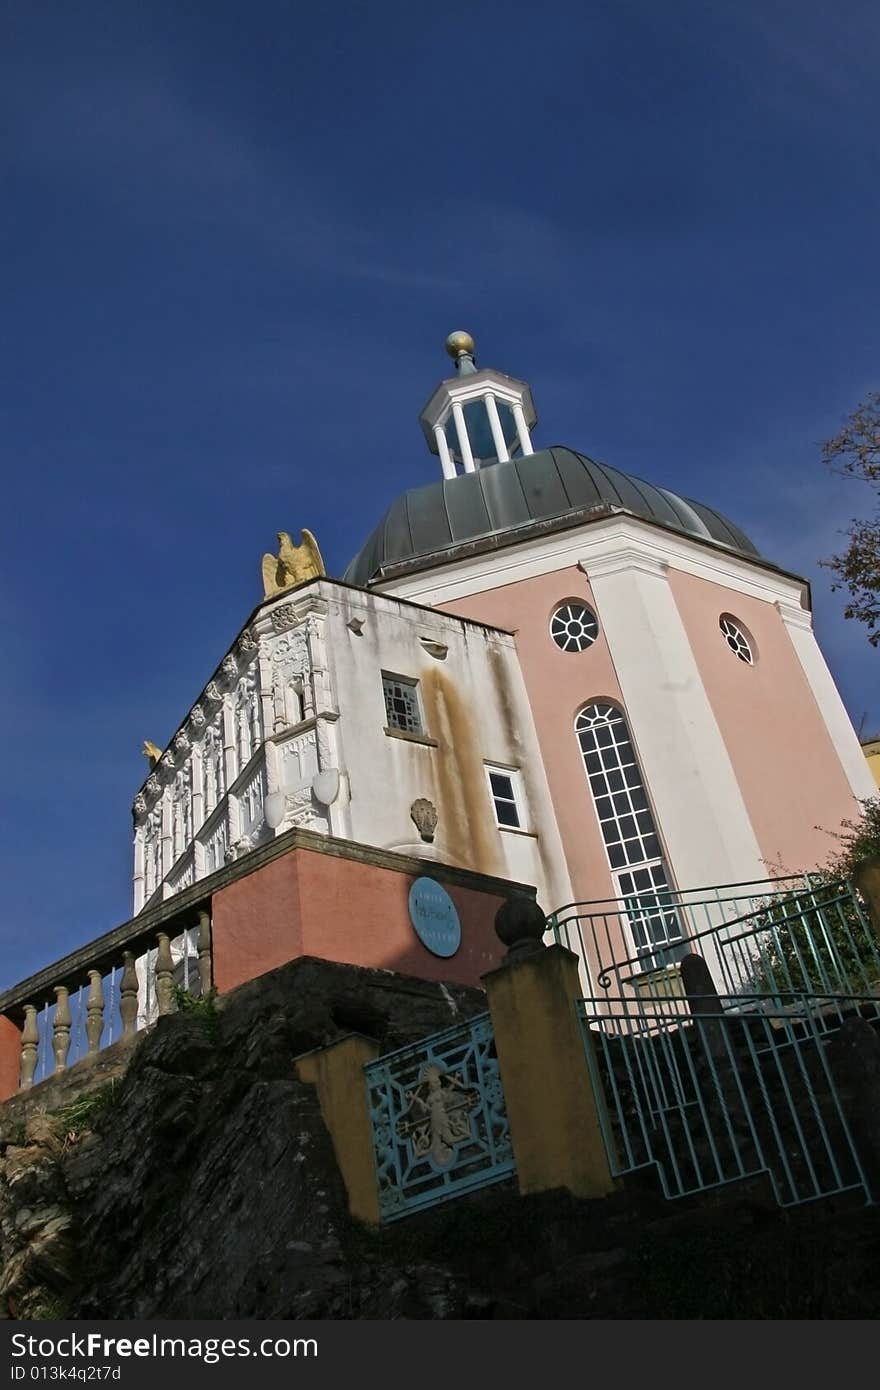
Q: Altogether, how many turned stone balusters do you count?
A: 6